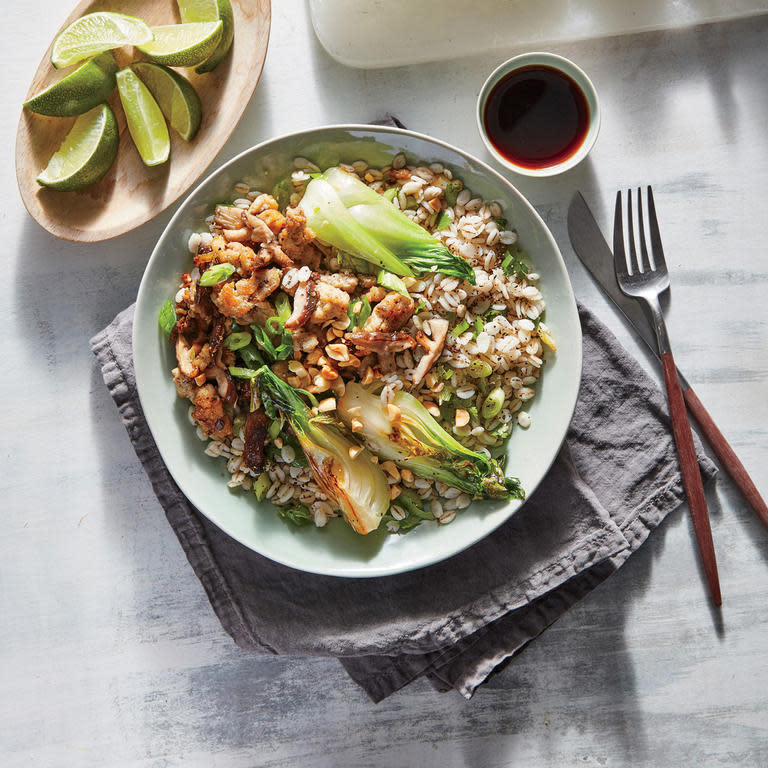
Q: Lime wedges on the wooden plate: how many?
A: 7